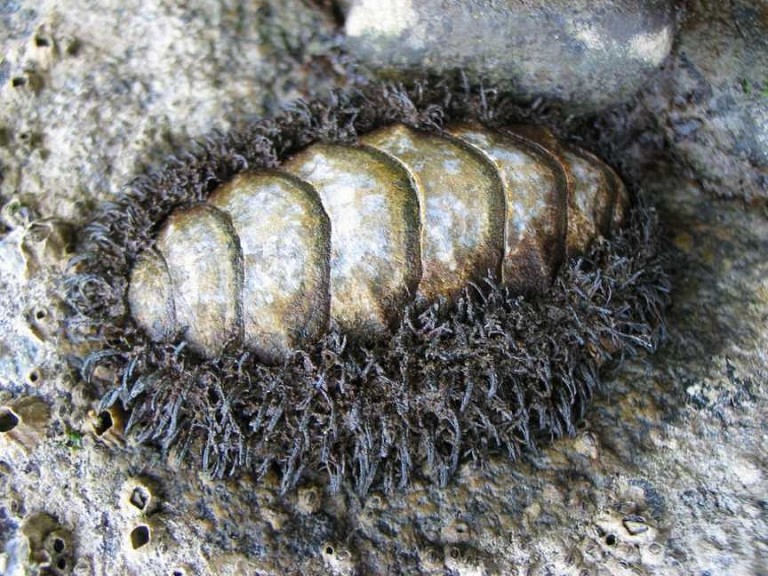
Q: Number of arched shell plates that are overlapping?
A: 8